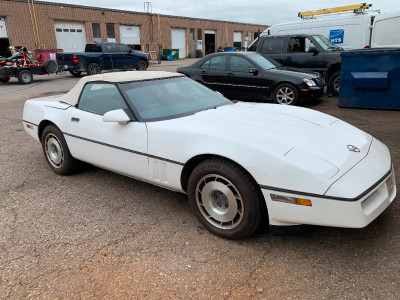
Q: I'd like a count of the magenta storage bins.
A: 1